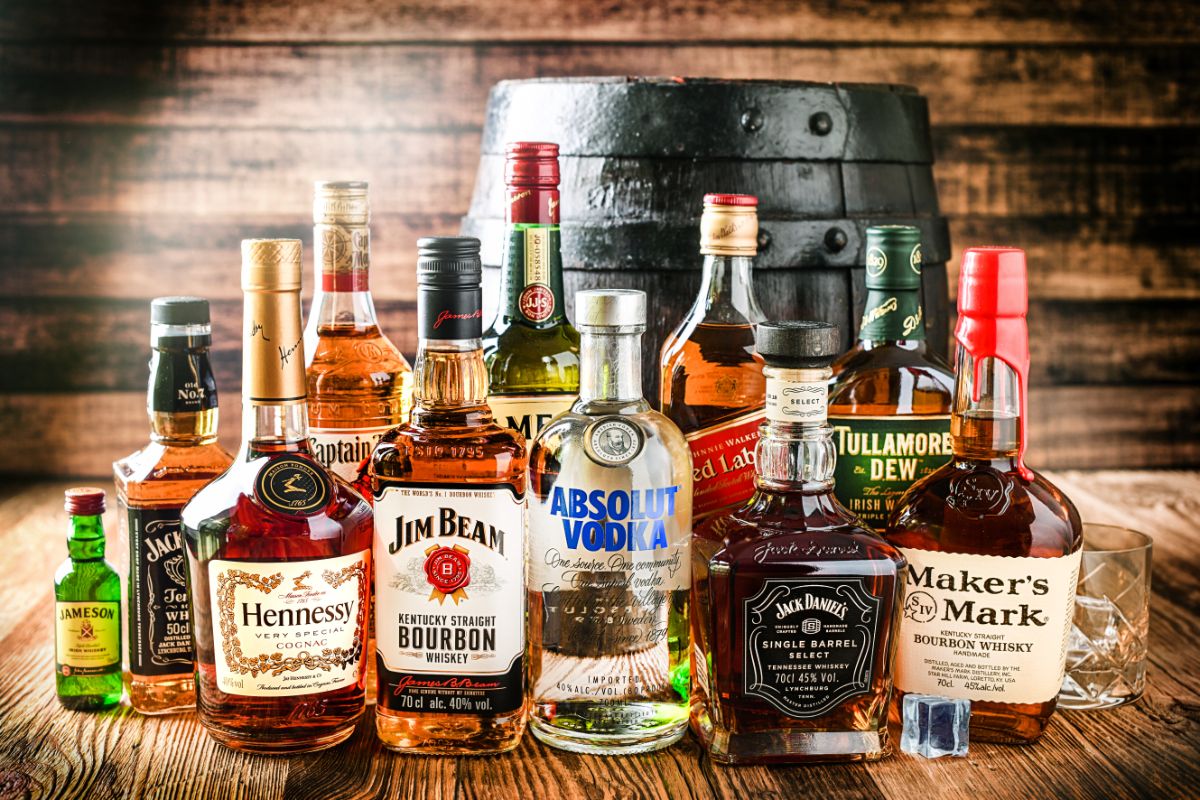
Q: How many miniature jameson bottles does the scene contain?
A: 1